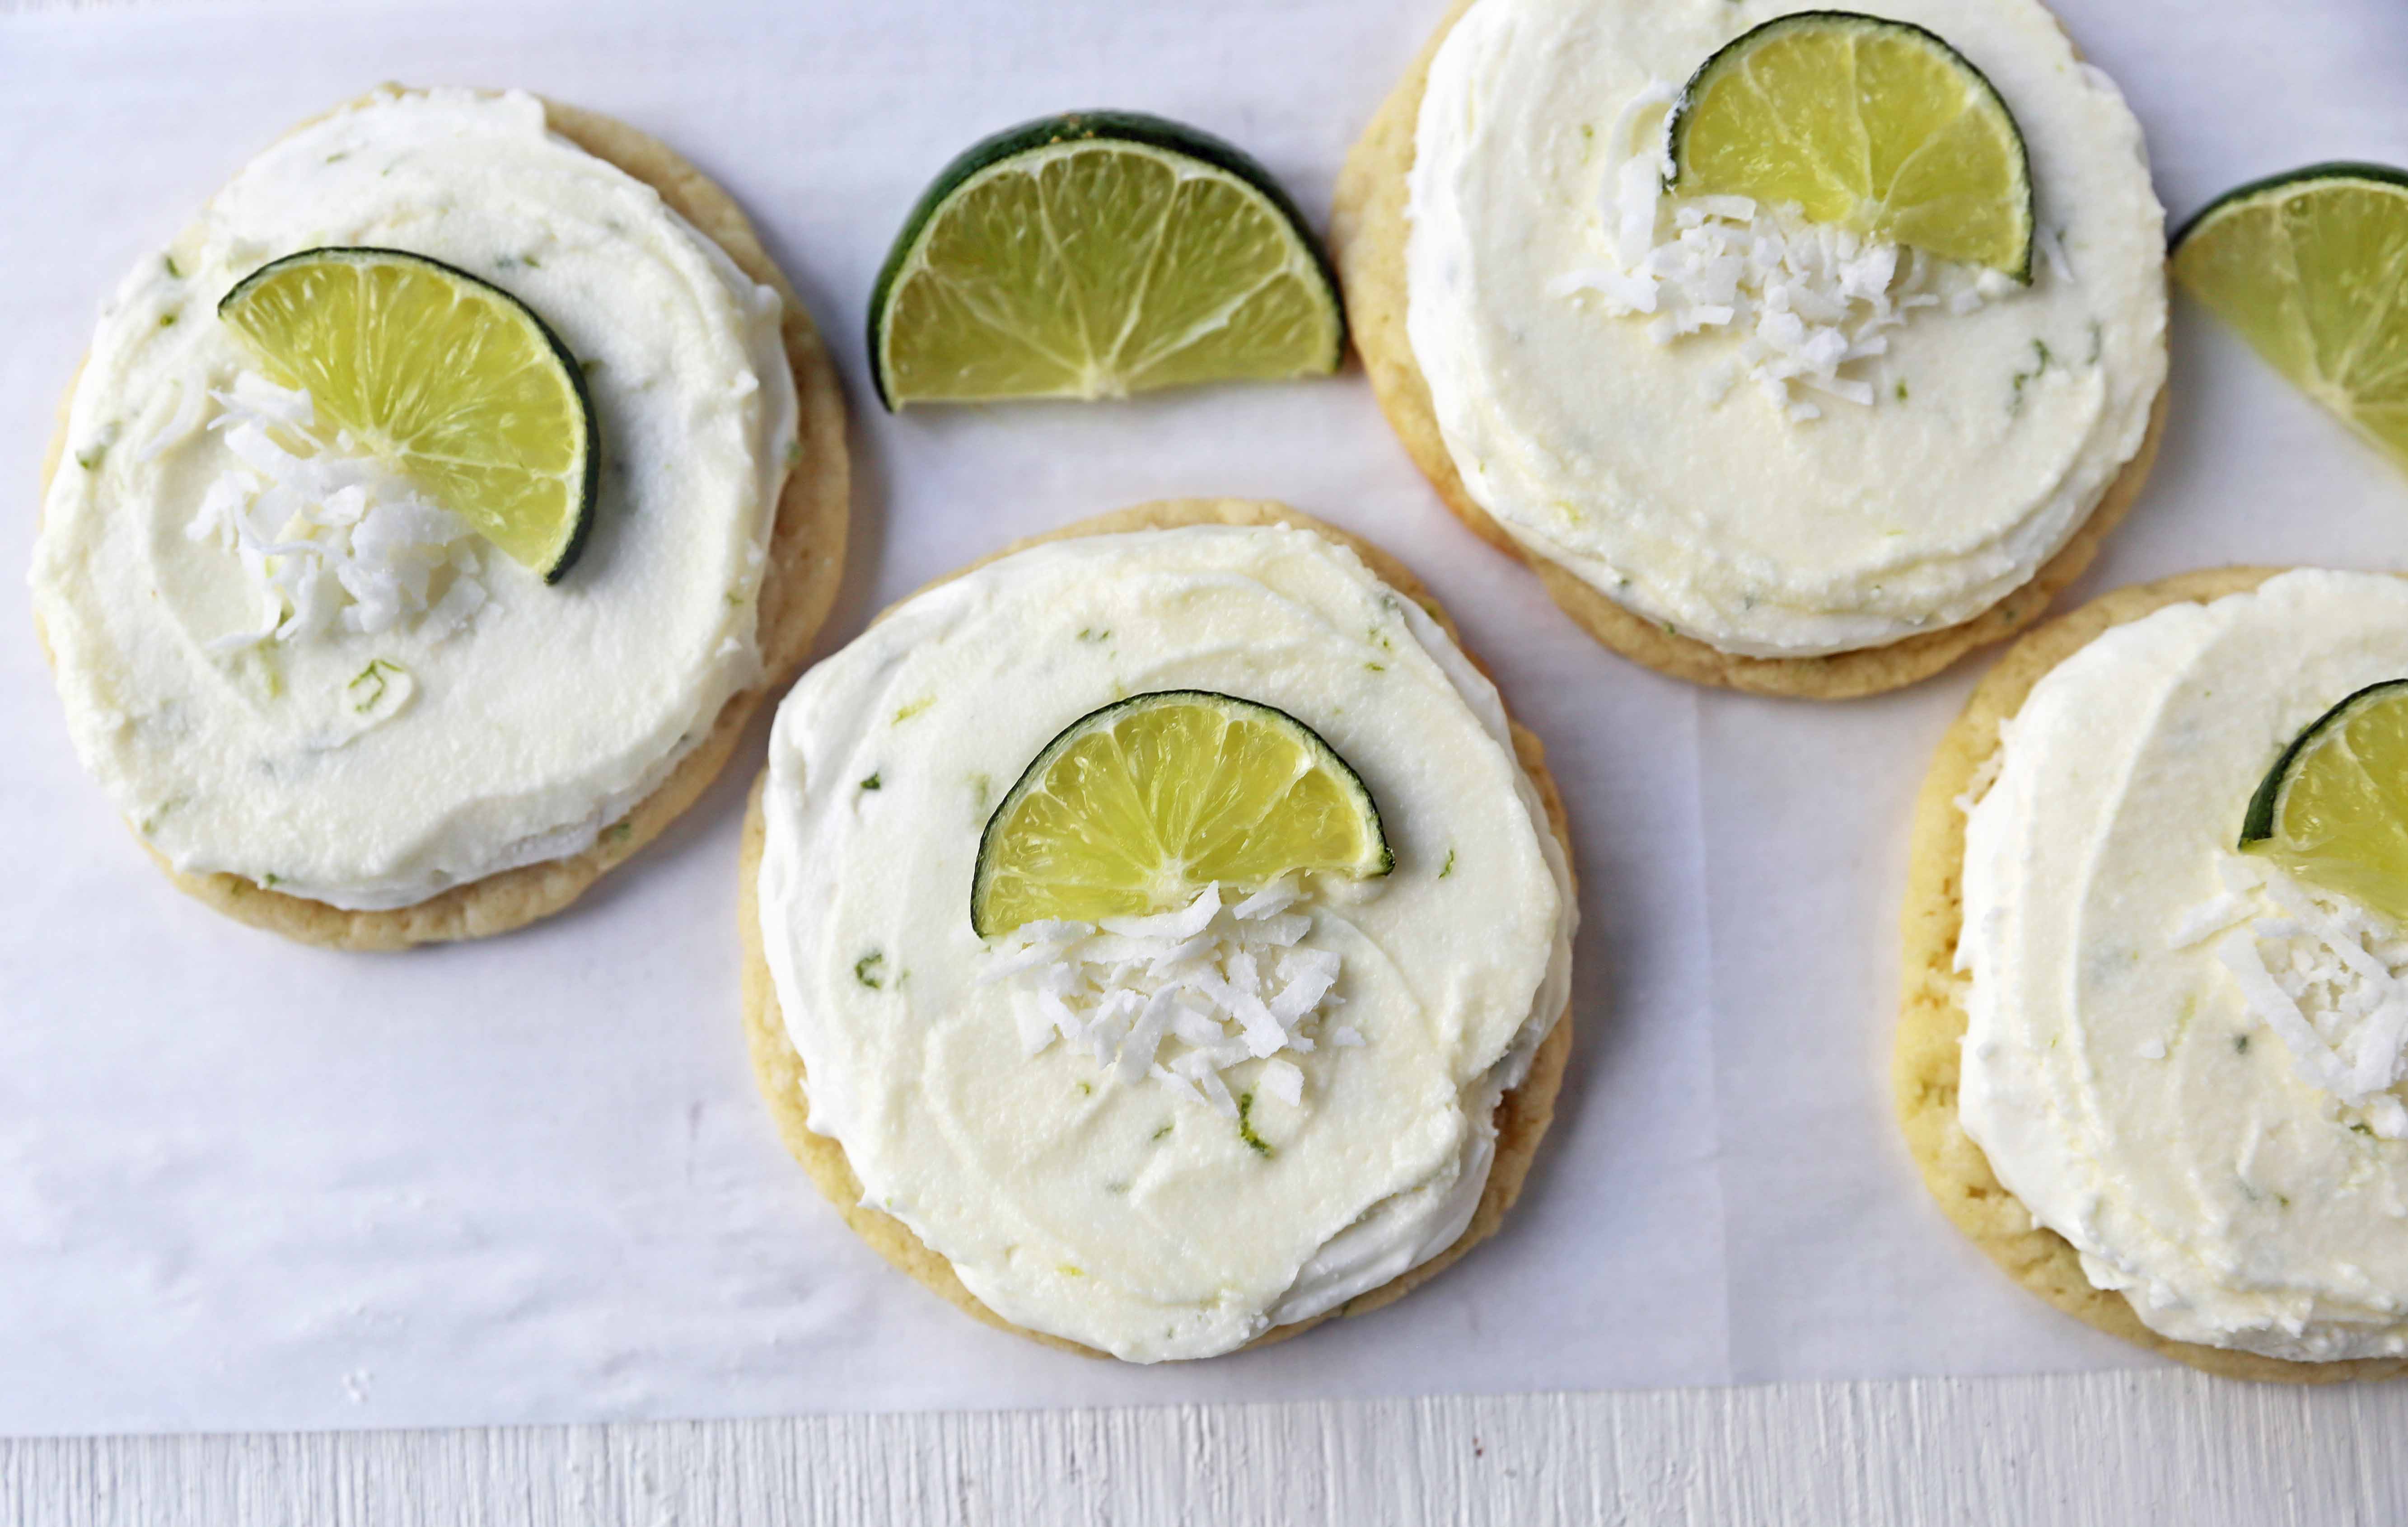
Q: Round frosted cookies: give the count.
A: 4